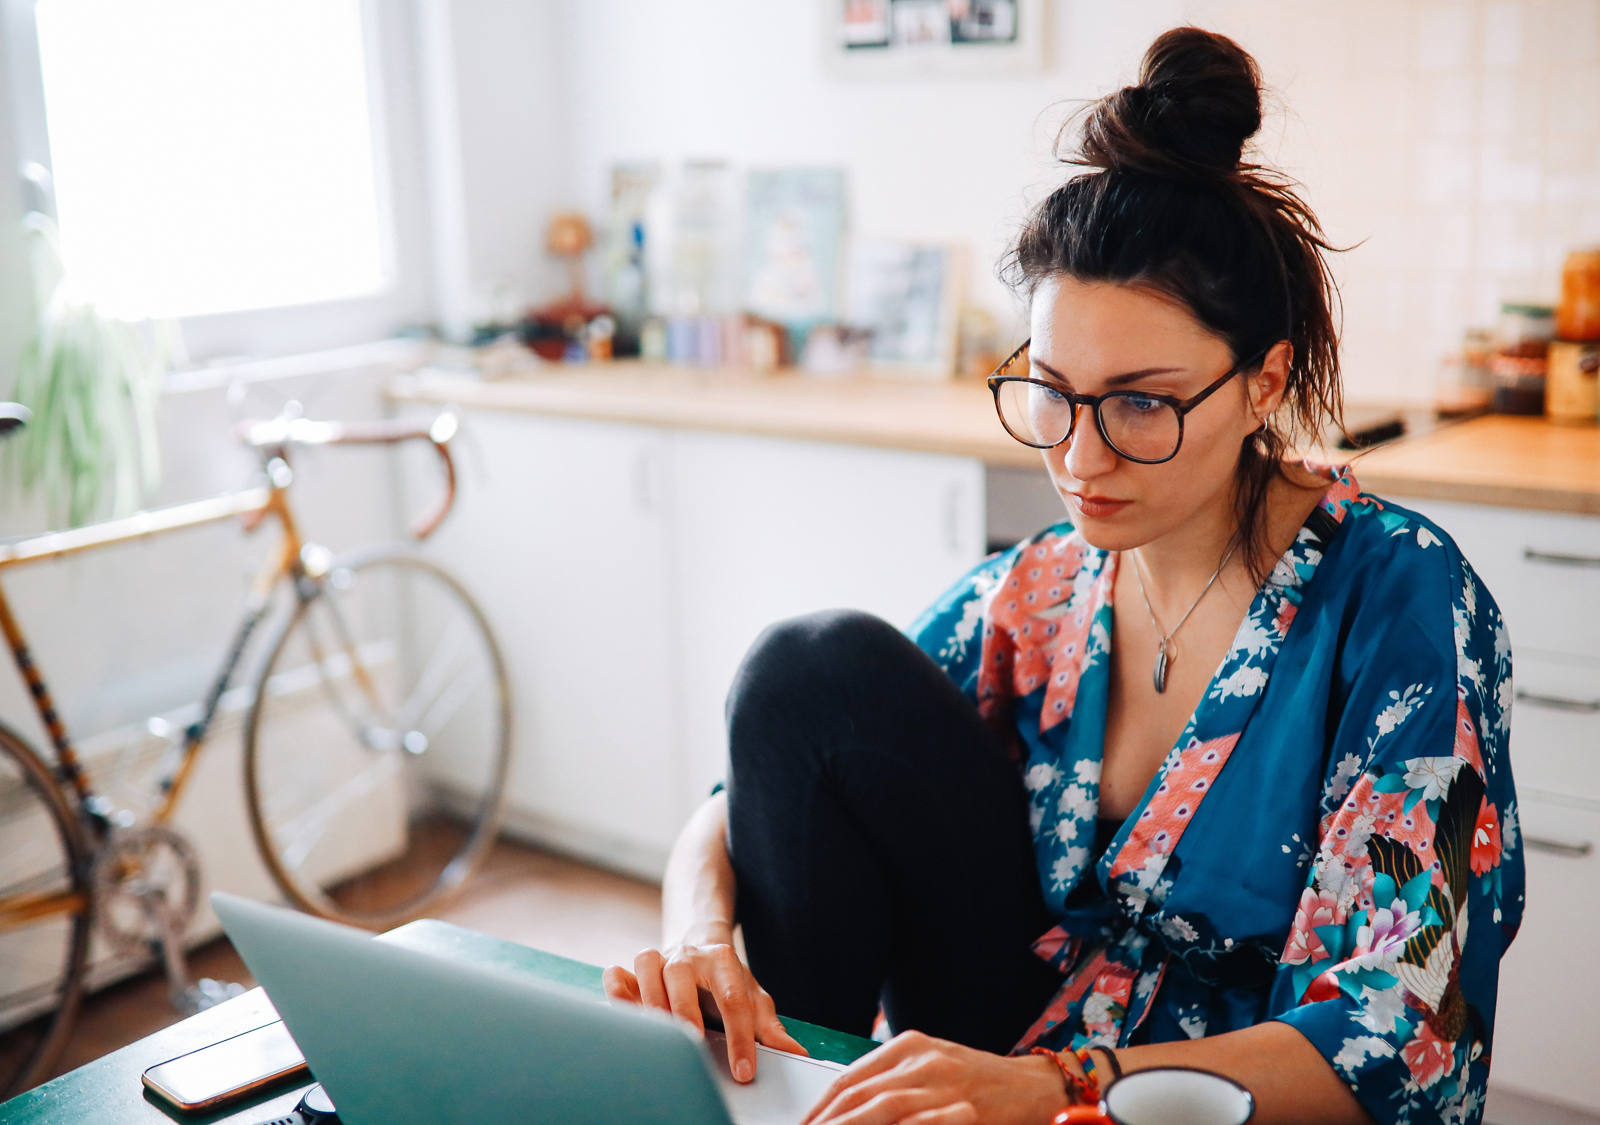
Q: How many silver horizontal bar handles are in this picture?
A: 3